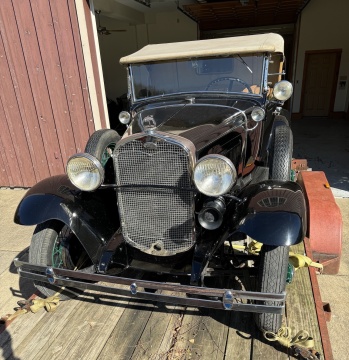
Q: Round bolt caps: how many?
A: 3